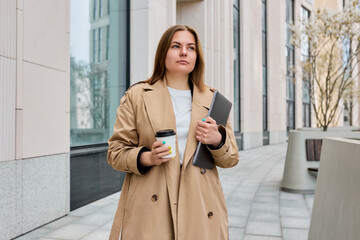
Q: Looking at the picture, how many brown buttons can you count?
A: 3